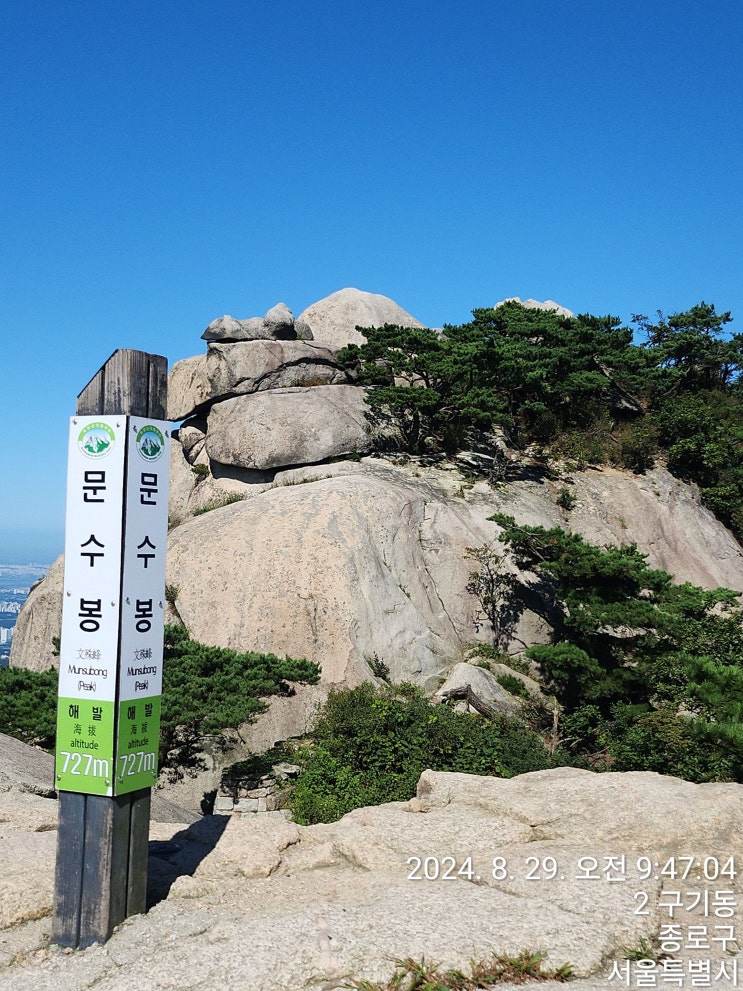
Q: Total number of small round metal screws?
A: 12